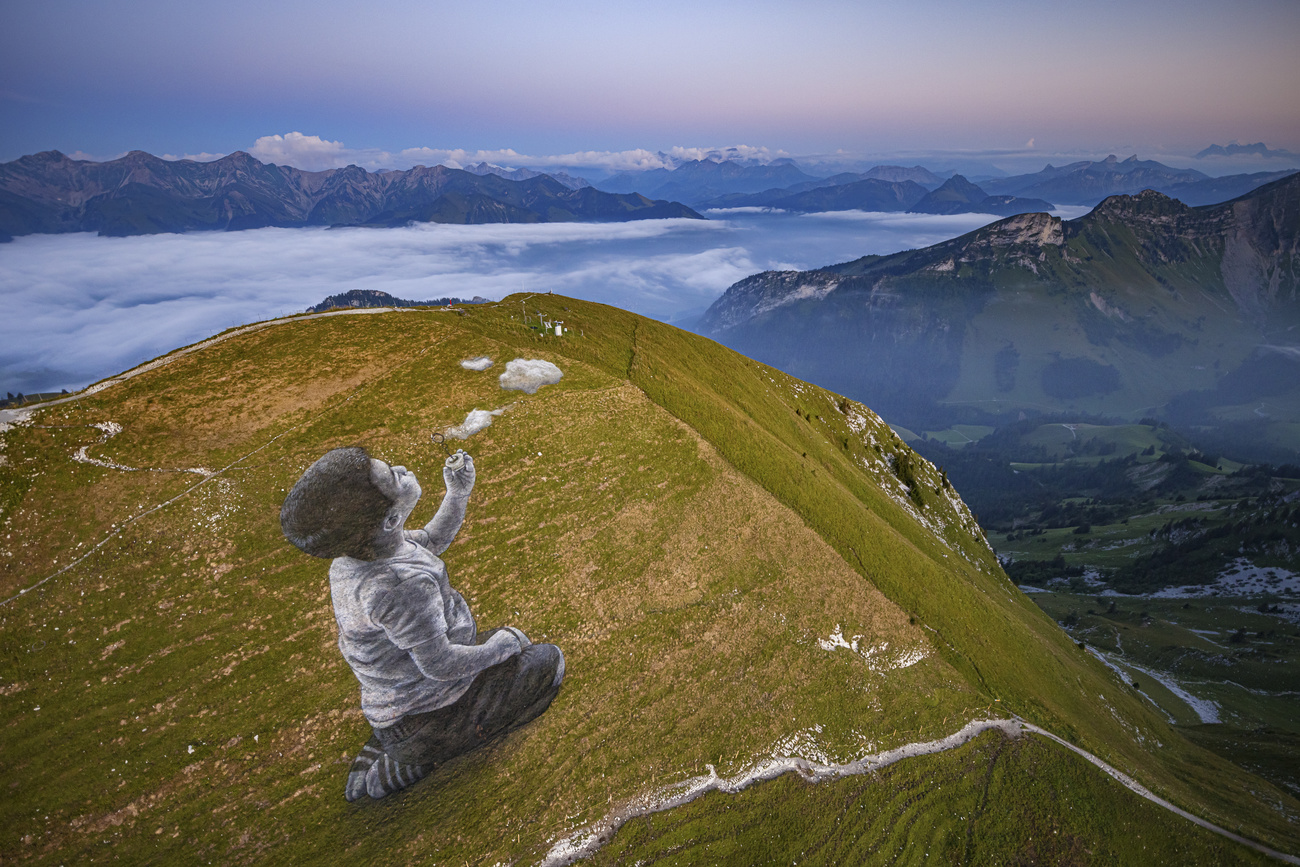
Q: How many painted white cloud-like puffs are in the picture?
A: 3